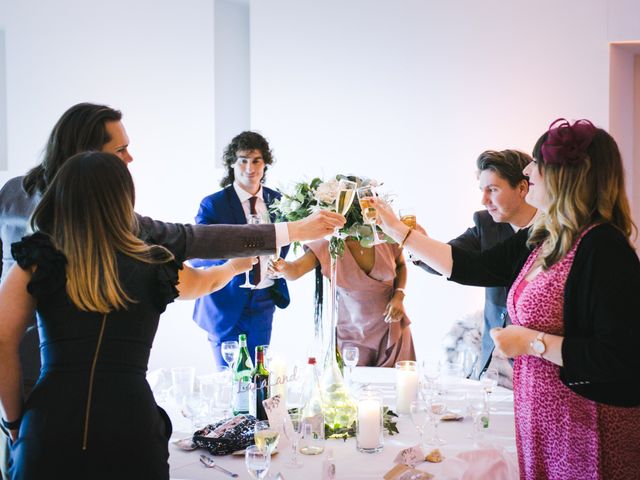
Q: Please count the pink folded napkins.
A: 1